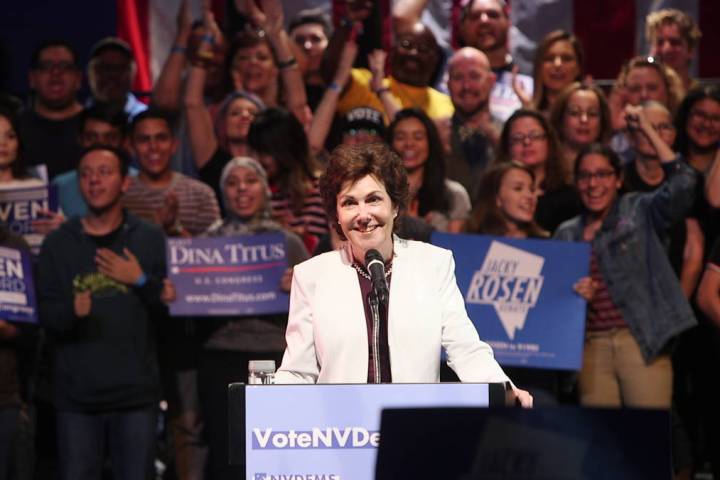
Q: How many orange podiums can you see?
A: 0